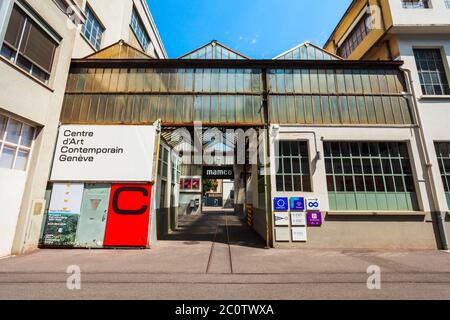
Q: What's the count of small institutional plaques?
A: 8